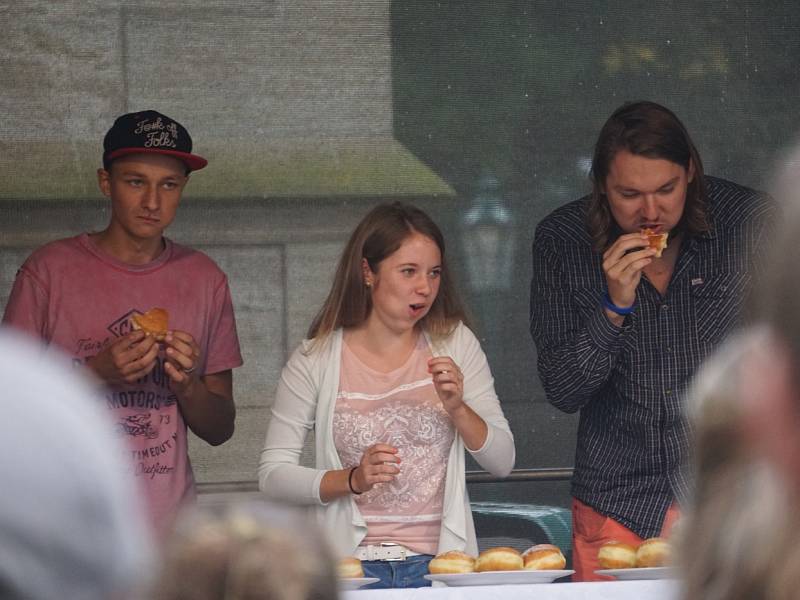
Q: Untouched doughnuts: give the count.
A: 6